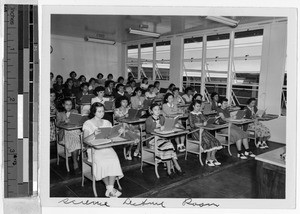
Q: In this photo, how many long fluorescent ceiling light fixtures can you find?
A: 3